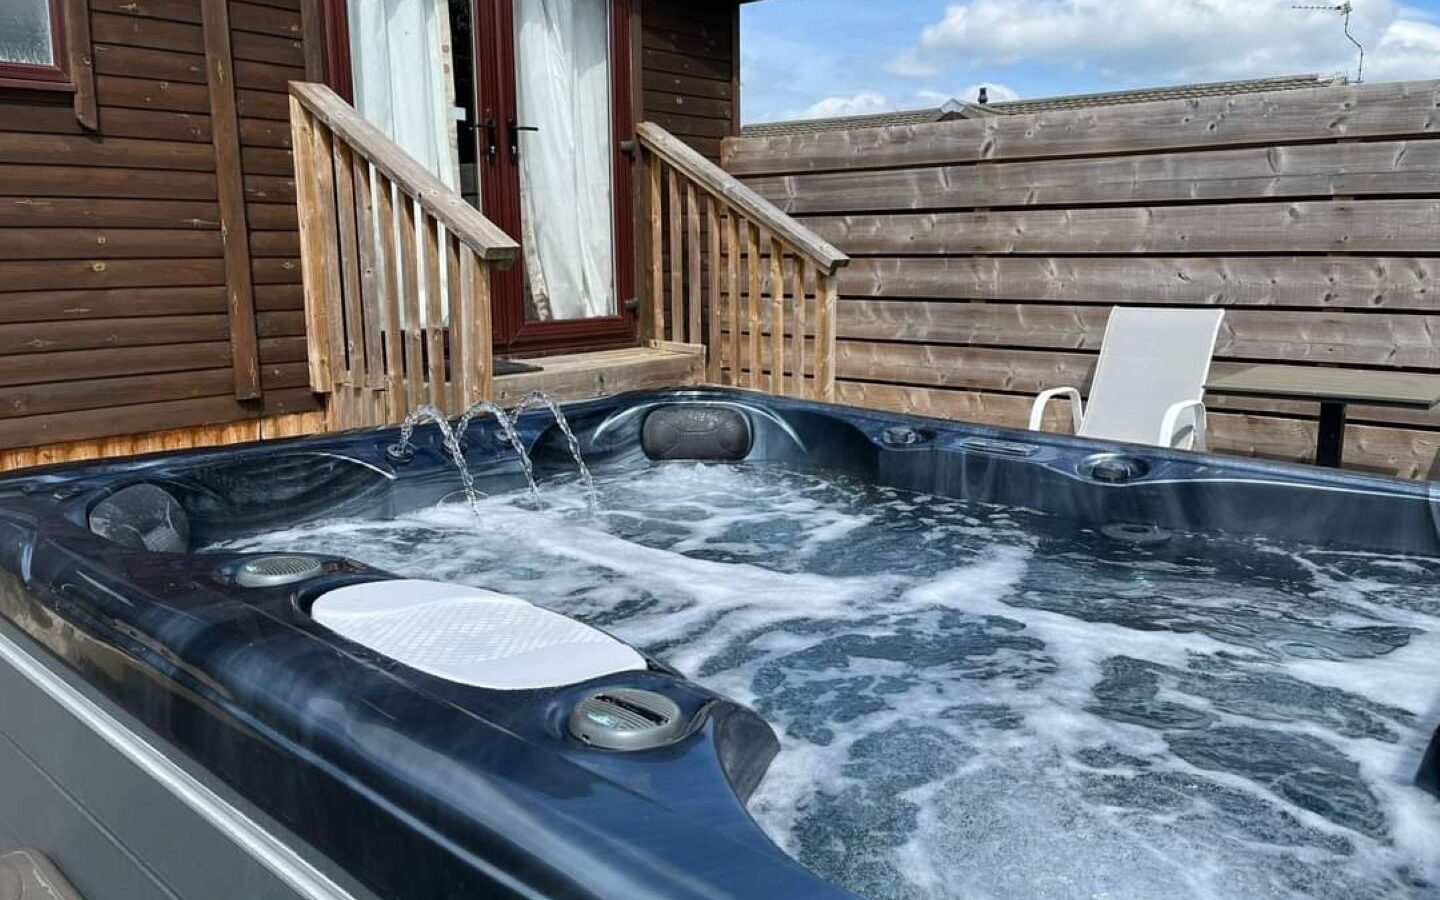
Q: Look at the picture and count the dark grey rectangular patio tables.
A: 1